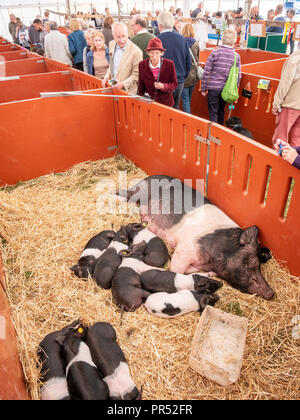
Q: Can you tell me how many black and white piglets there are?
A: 9